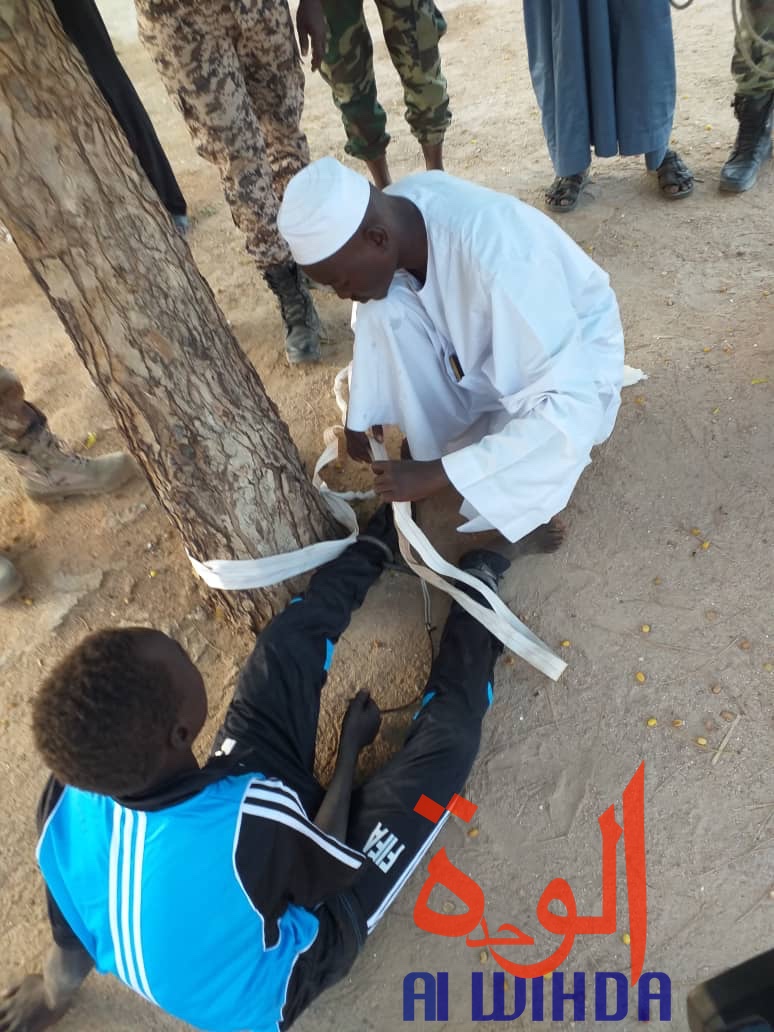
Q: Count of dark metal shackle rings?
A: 2